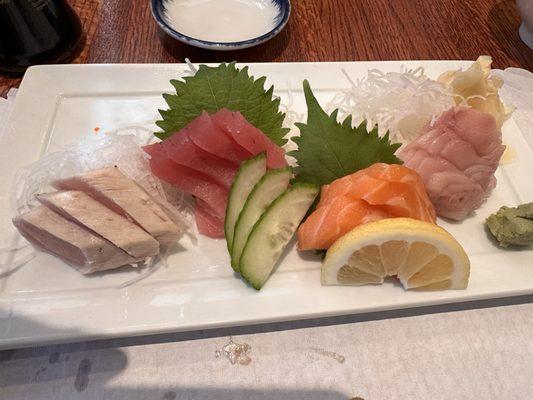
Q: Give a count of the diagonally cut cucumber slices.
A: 3